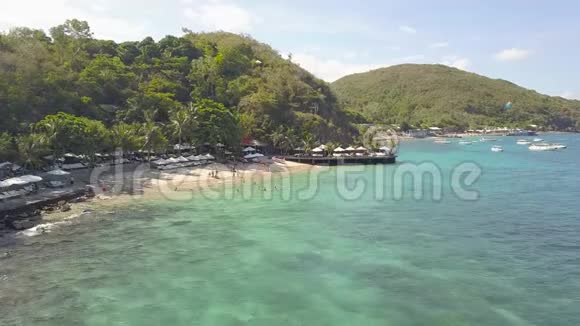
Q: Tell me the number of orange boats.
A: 0